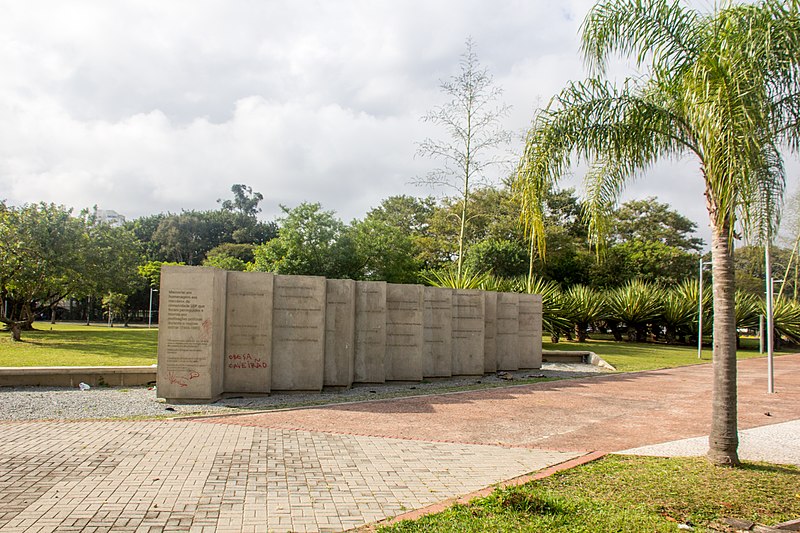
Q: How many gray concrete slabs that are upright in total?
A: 11